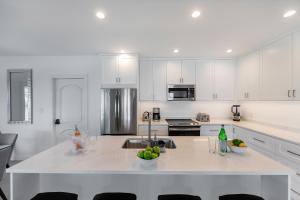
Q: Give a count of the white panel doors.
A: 1